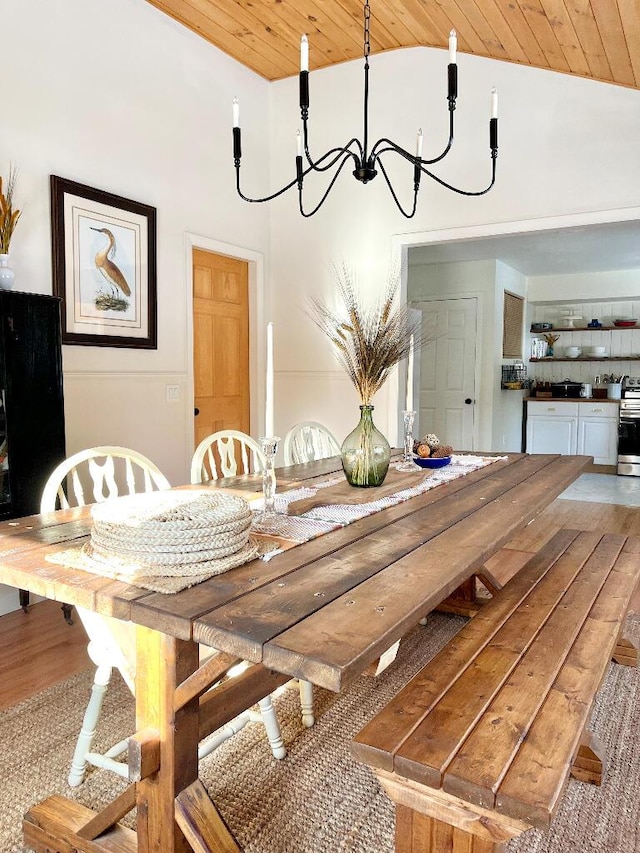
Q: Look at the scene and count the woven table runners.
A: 1